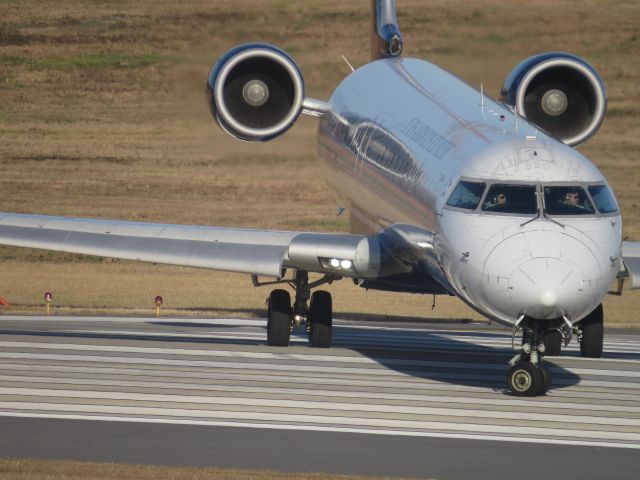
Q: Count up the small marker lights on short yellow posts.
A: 2